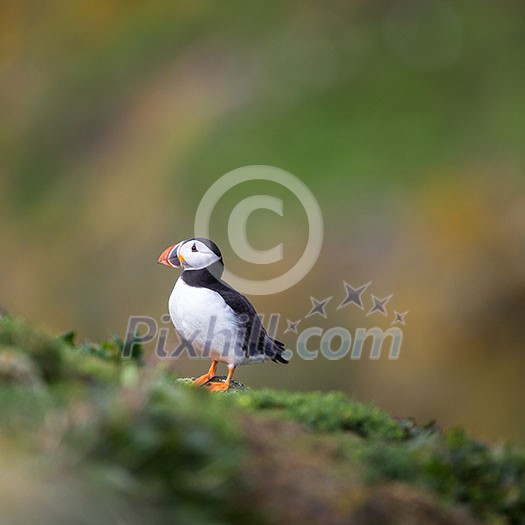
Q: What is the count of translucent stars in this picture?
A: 5